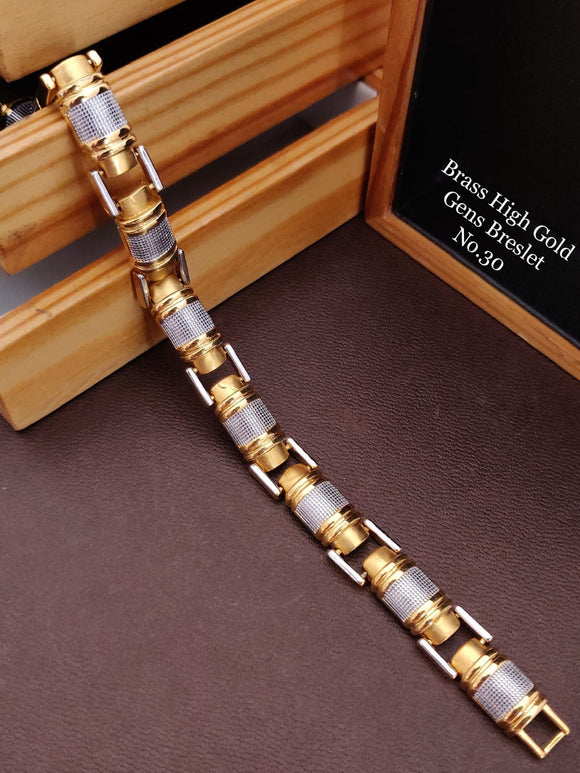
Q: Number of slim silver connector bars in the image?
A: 12